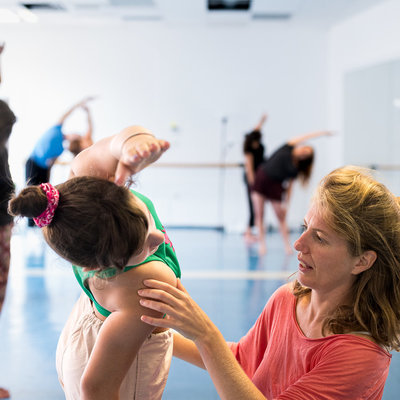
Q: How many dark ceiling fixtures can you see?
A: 2